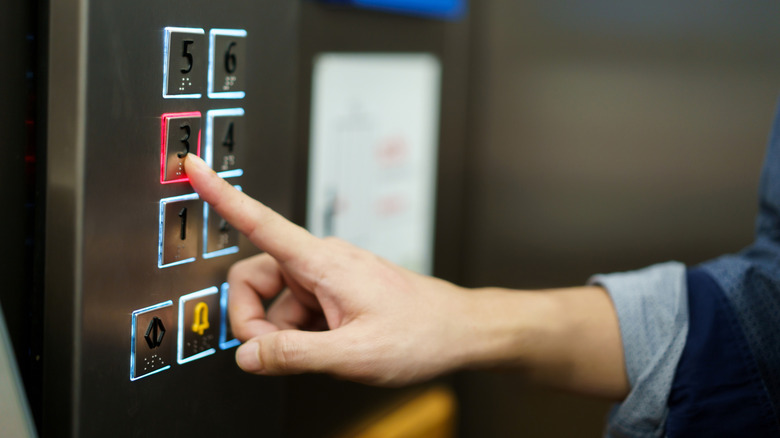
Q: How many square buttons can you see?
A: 9